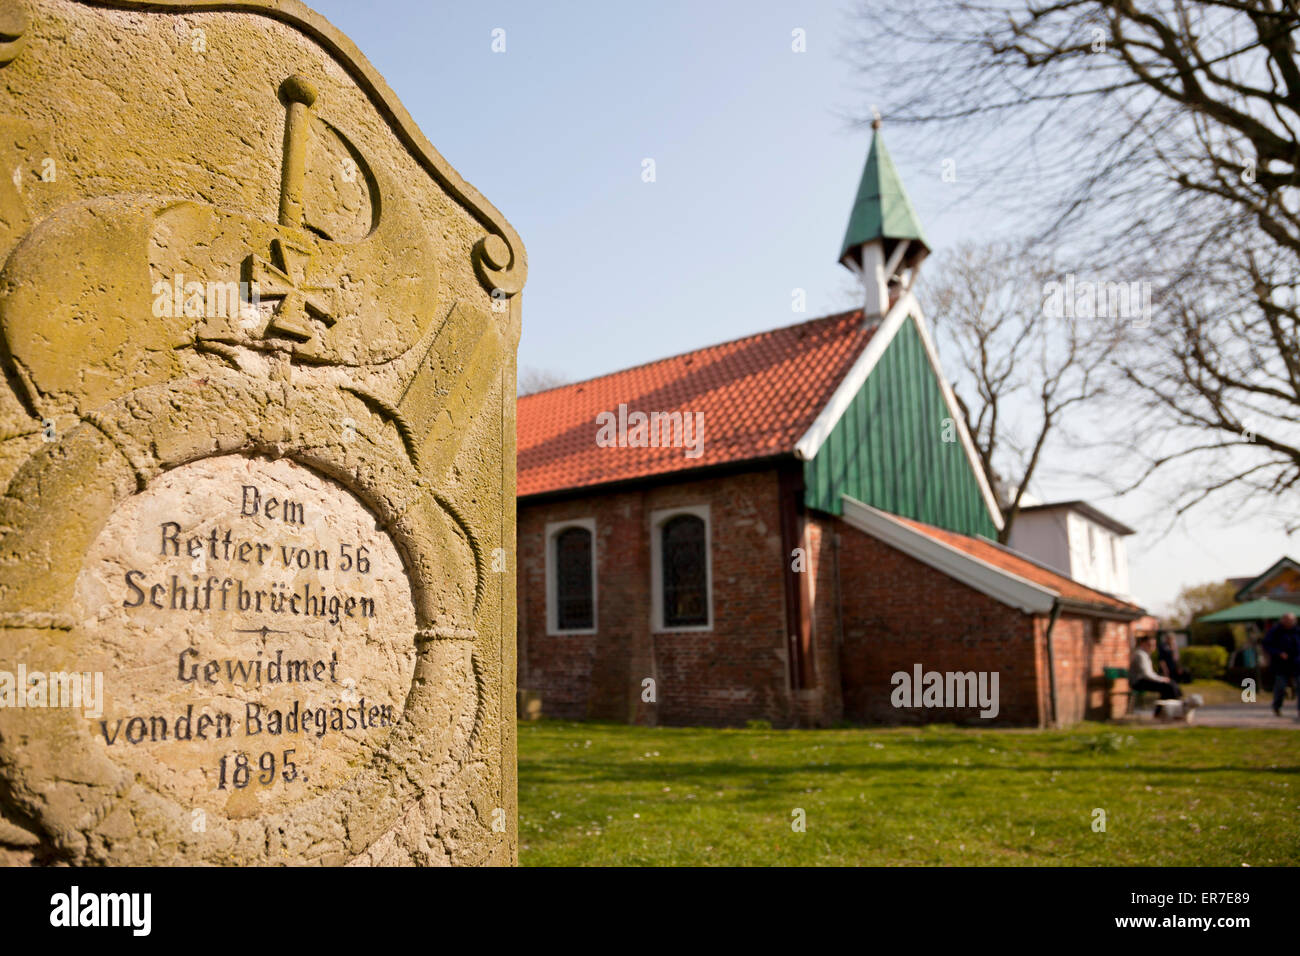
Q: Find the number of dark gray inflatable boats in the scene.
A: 0